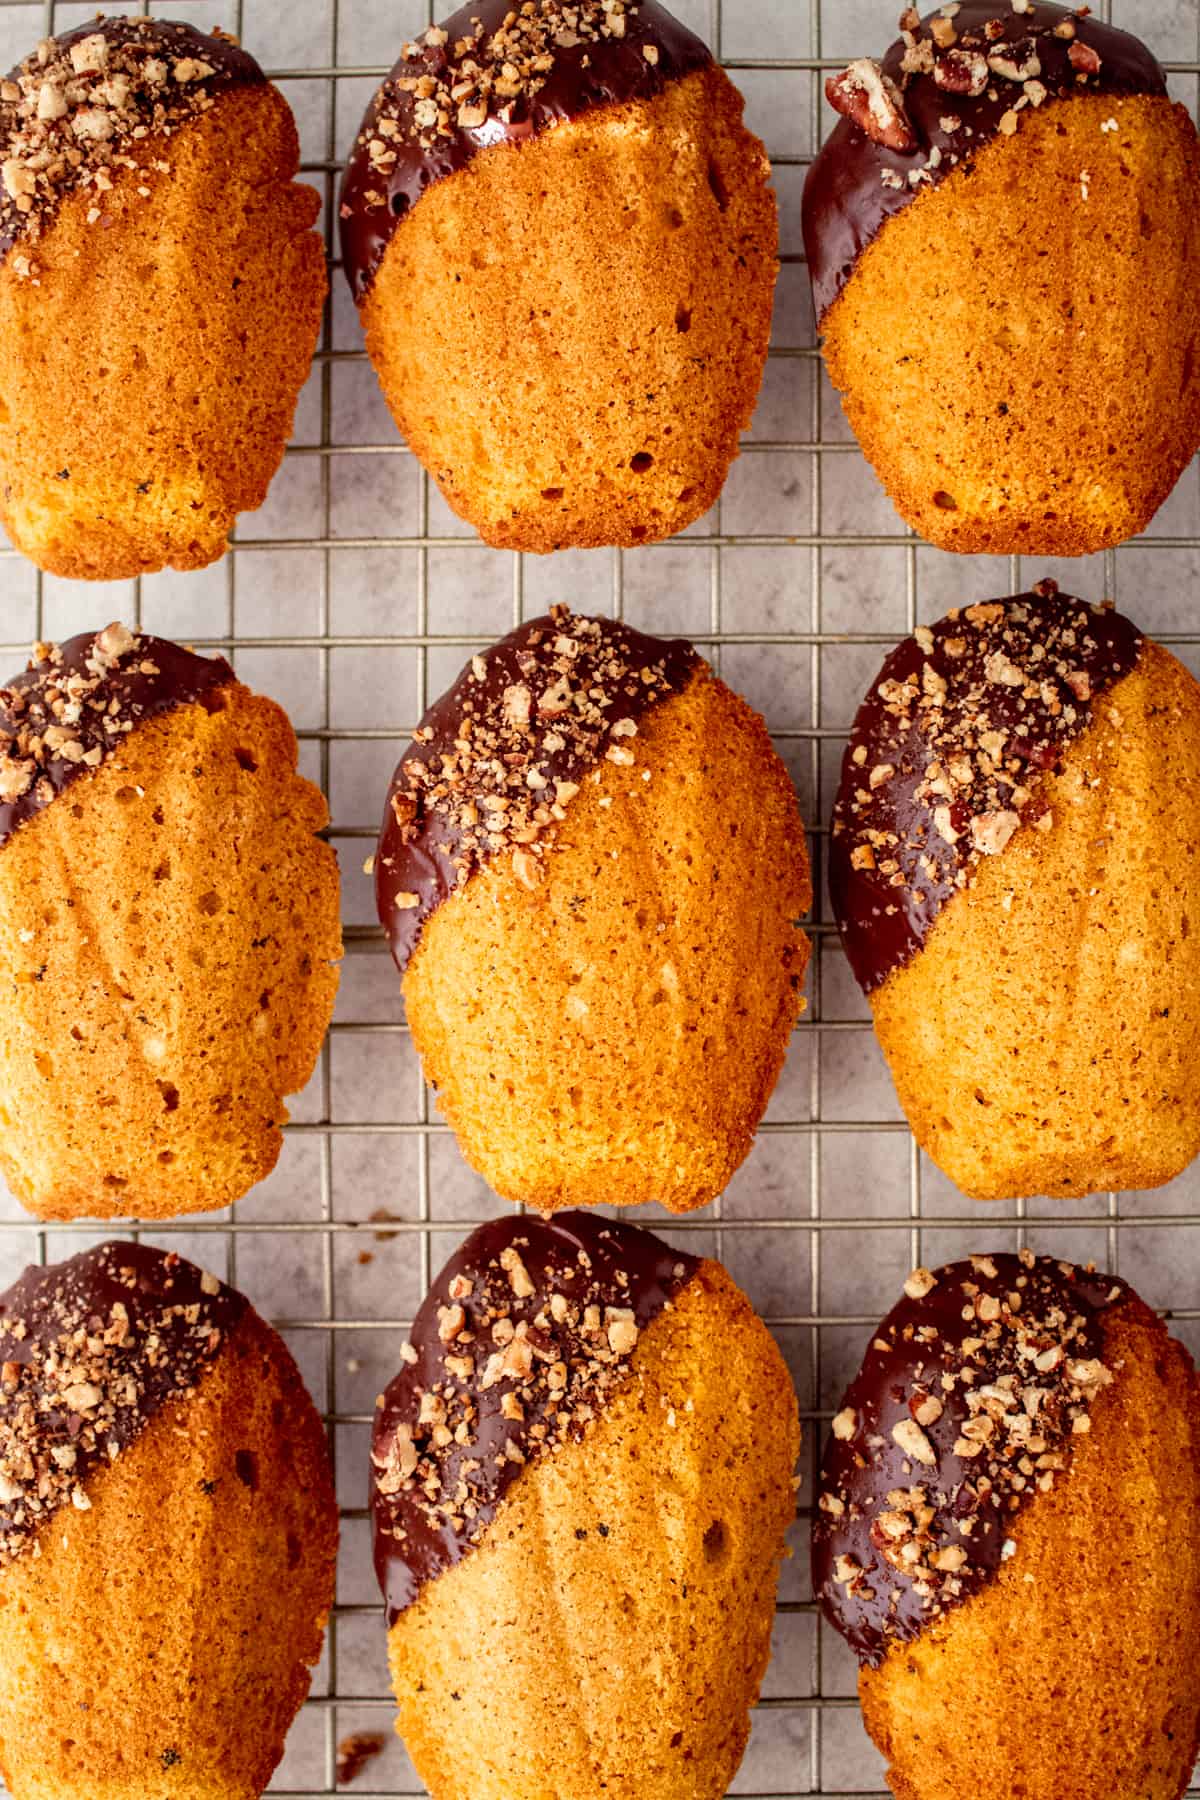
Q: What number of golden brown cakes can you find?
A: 9